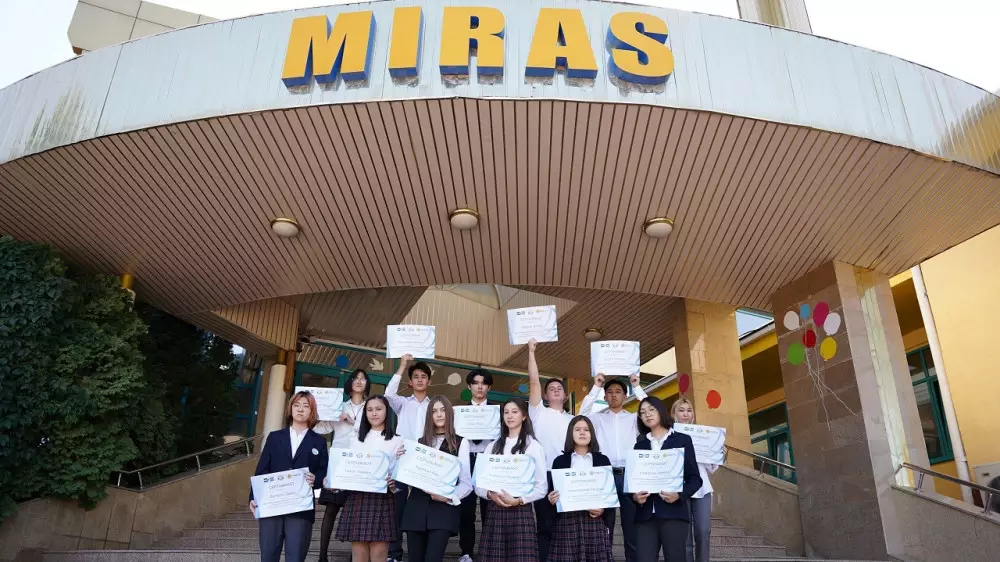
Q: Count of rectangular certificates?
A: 12